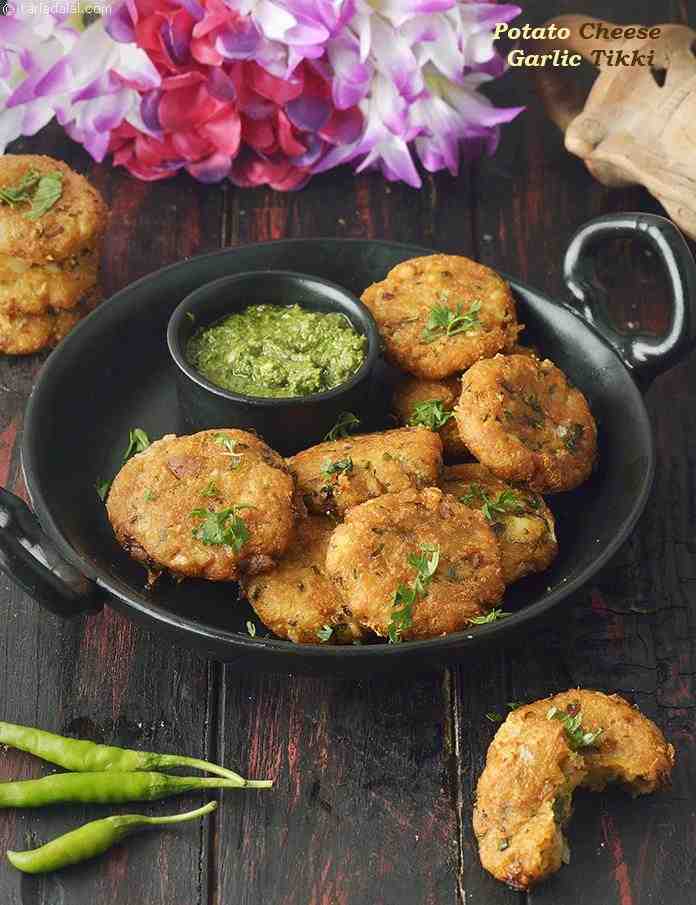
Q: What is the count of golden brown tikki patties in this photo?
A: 12